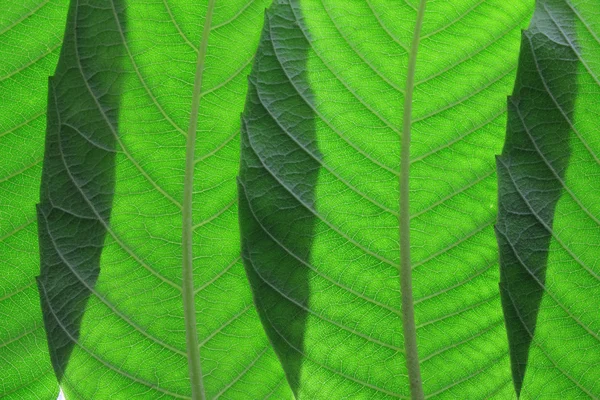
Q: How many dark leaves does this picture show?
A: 3